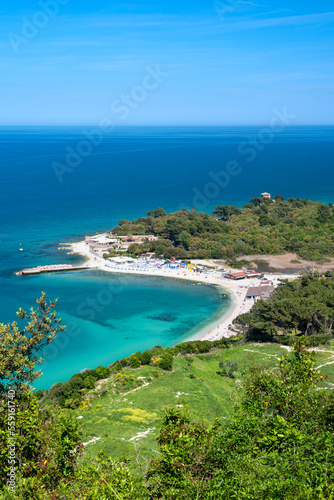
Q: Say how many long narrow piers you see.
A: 1